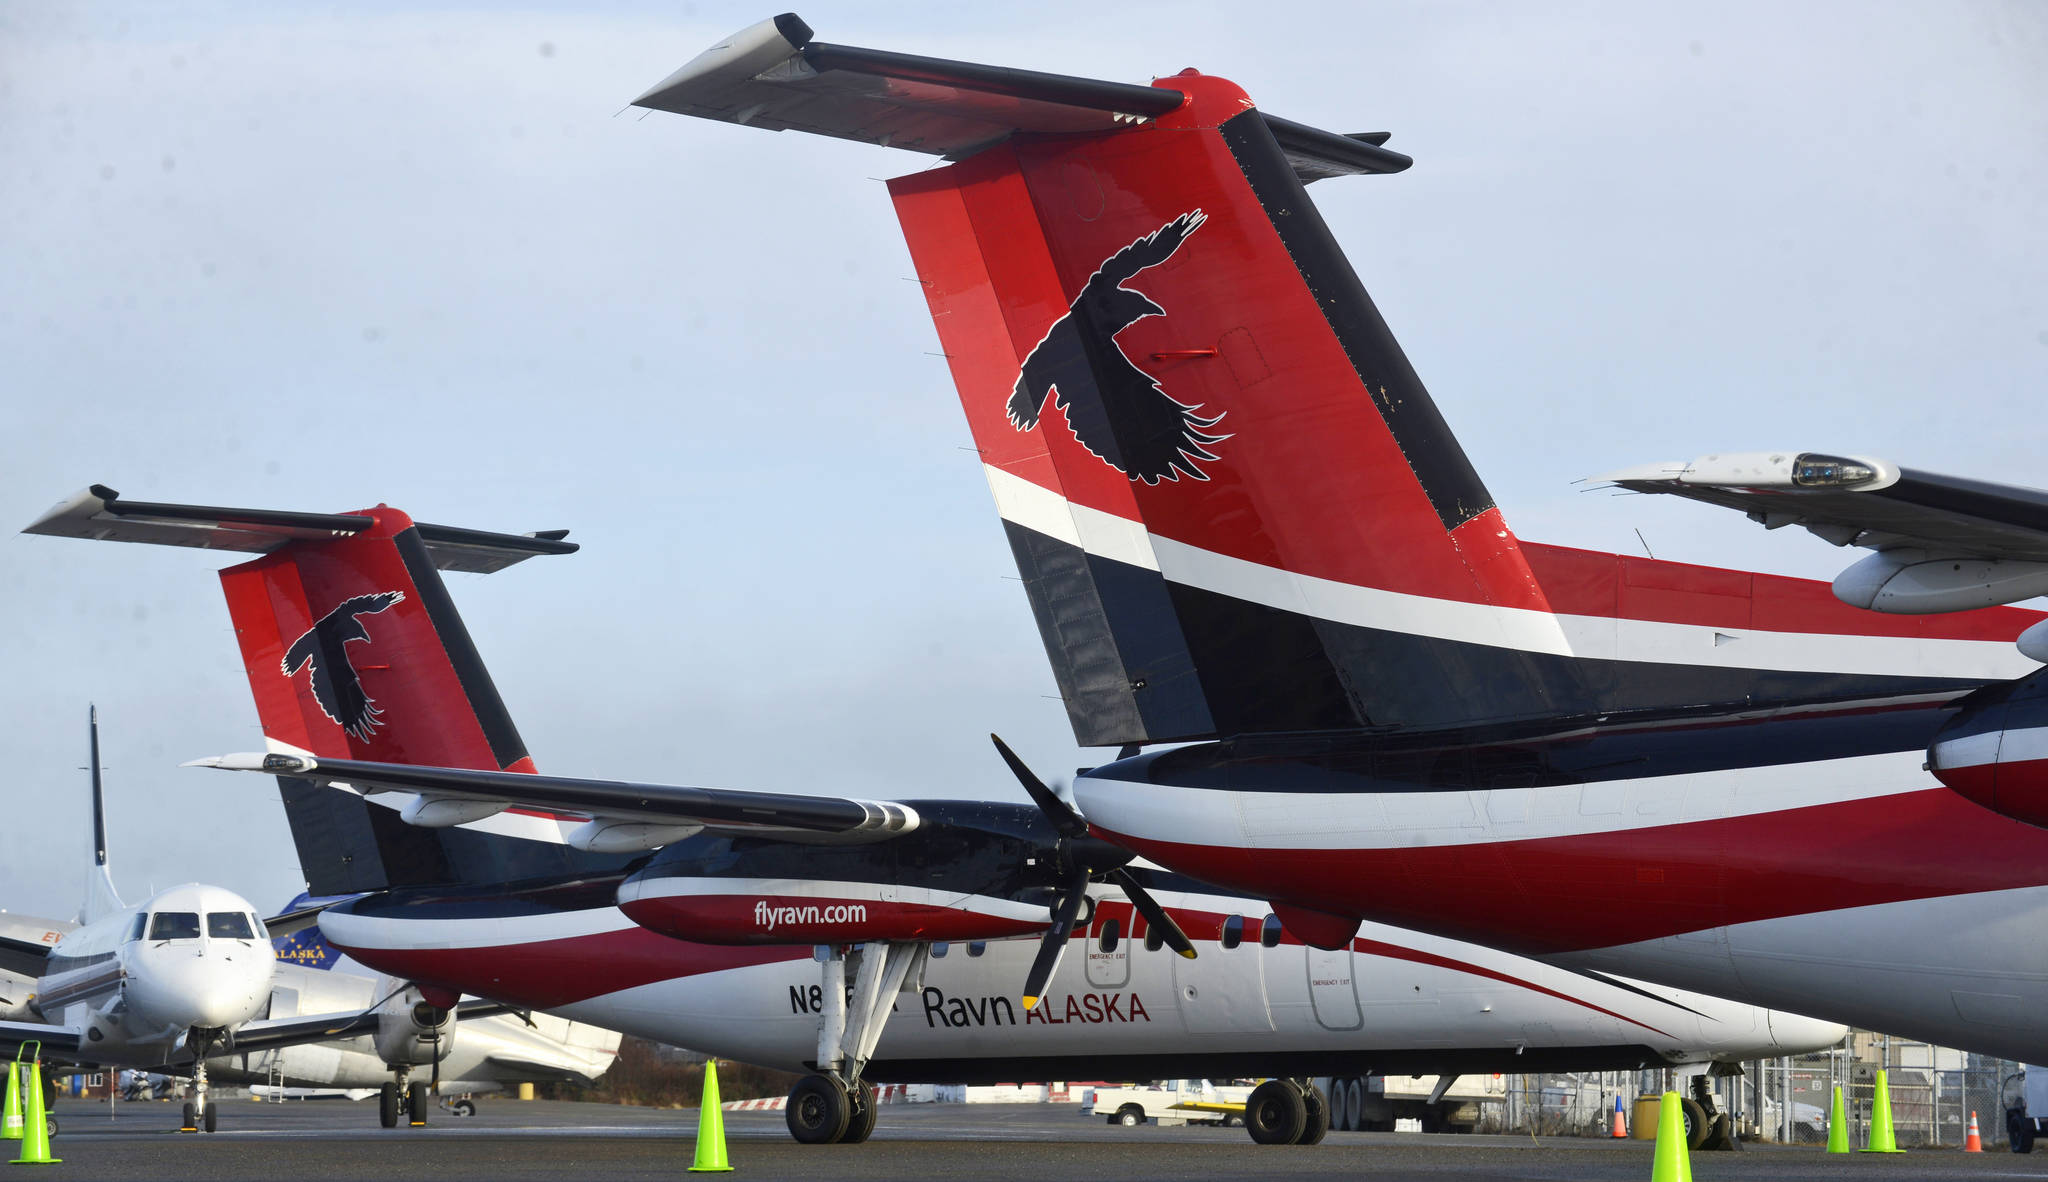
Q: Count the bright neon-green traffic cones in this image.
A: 6